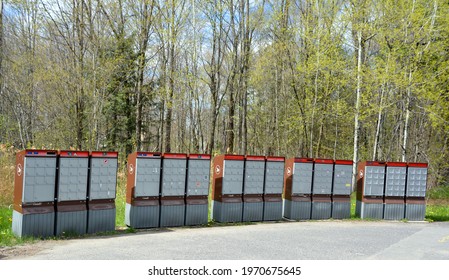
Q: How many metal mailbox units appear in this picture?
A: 15